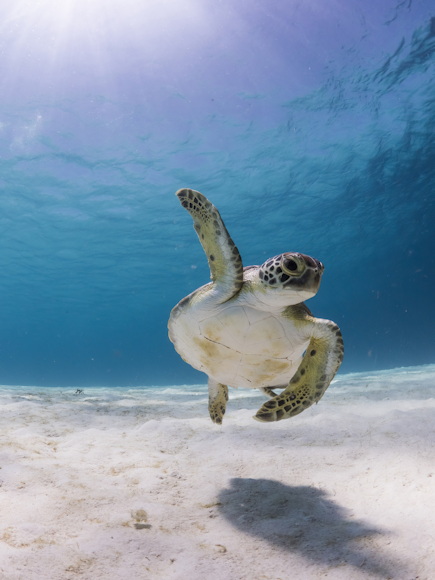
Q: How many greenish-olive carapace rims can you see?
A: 1